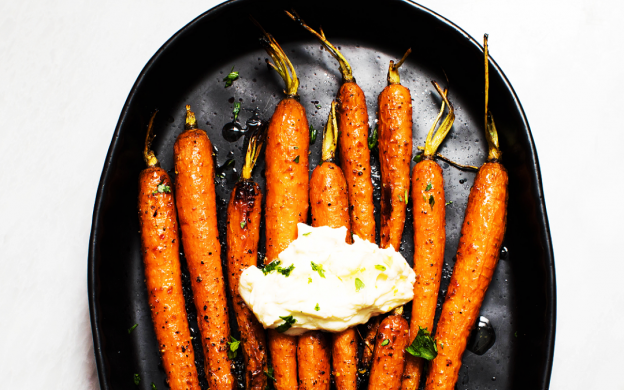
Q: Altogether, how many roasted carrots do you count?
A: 10